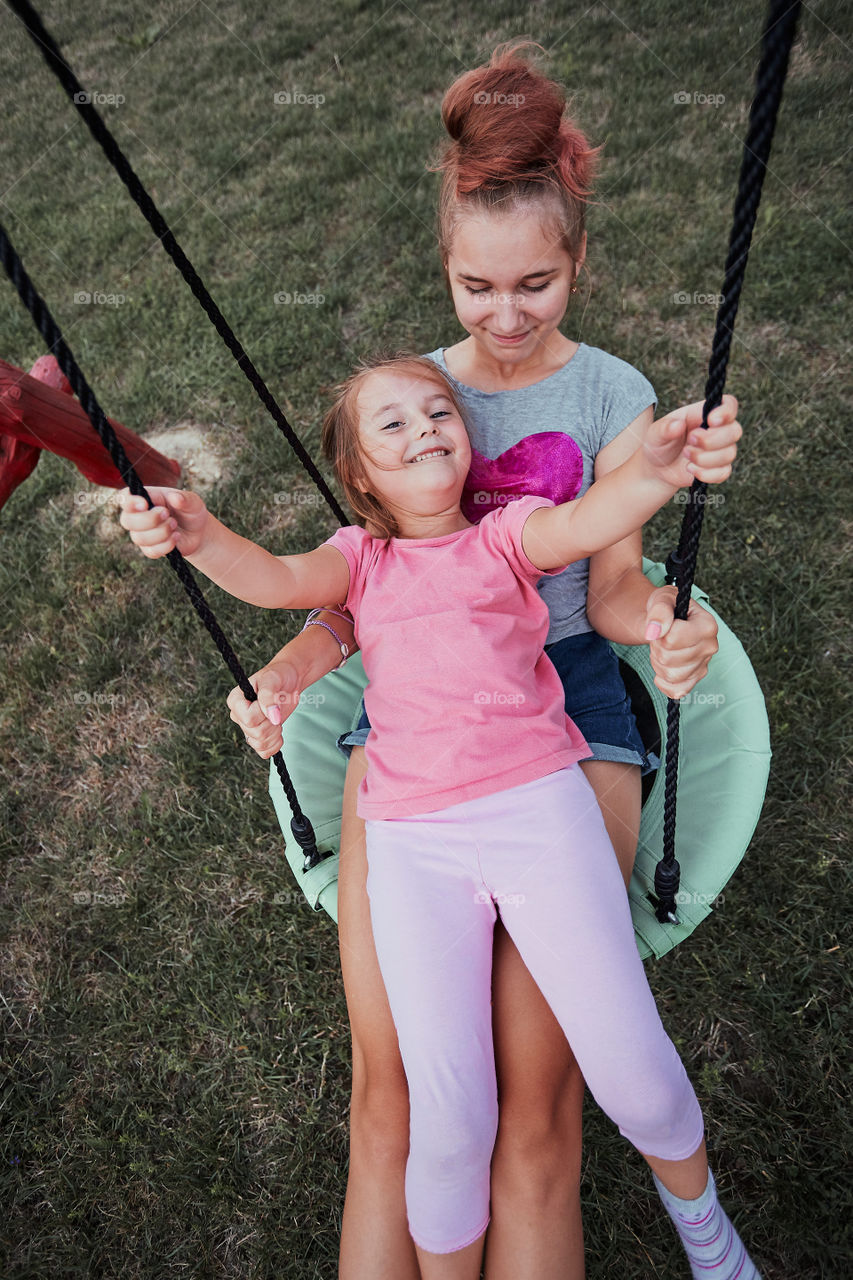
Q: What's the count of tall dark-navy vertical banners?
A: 0